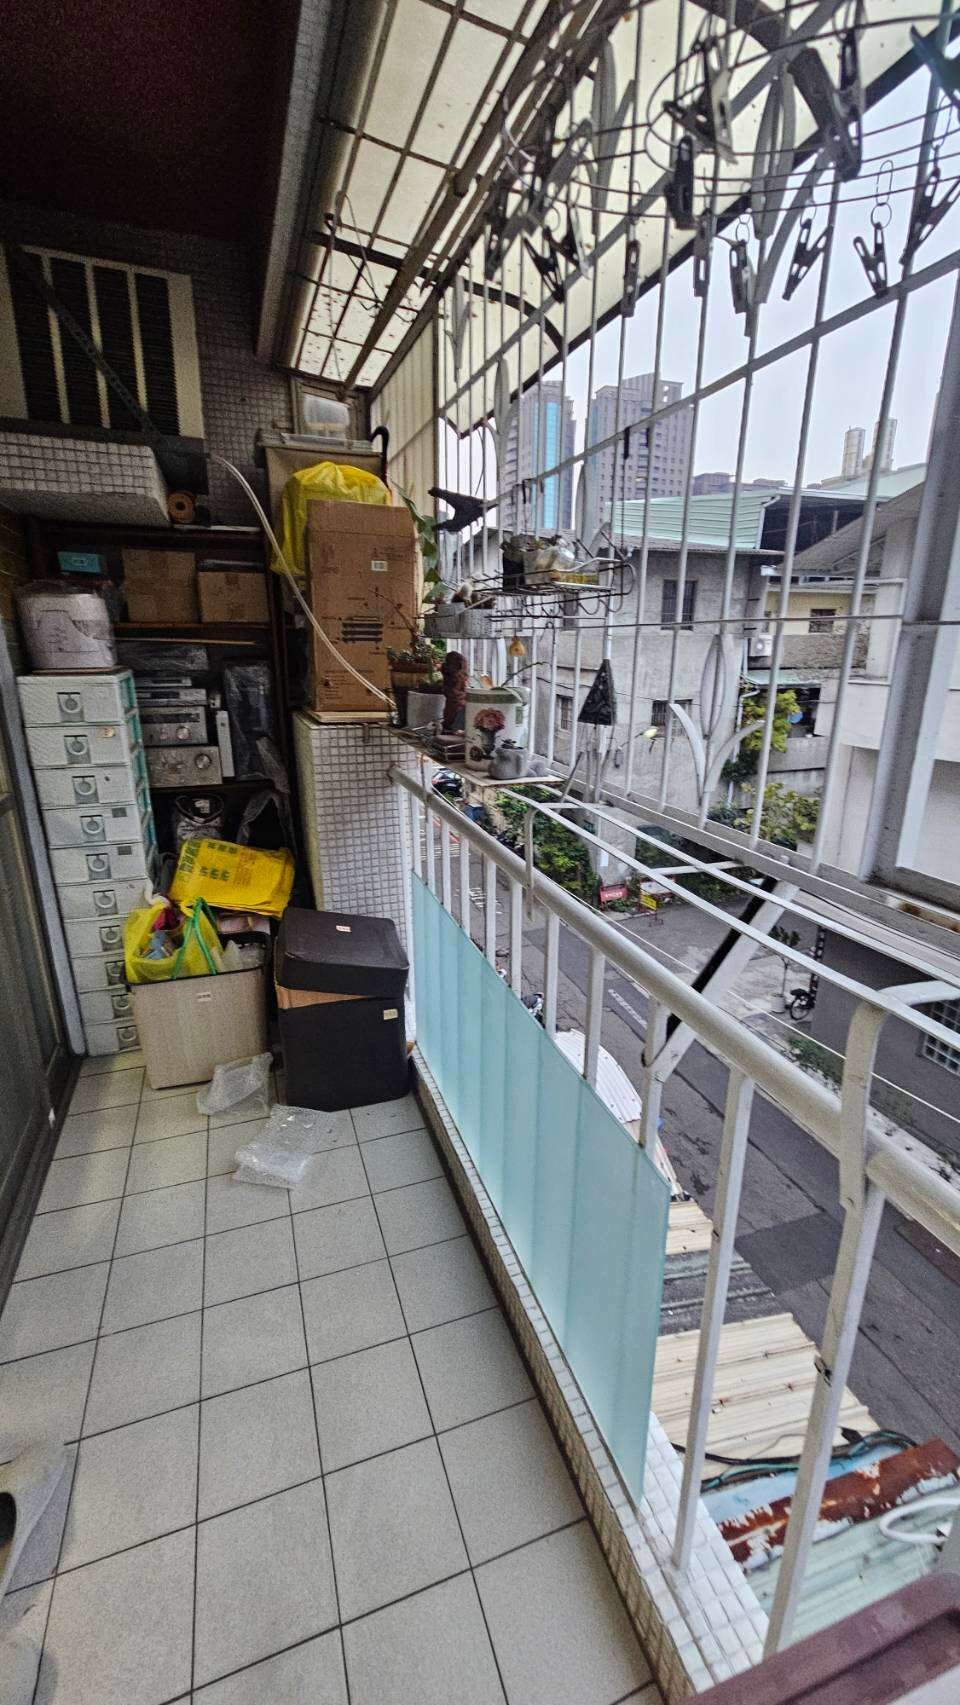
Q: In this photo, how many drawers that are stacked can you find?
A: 10